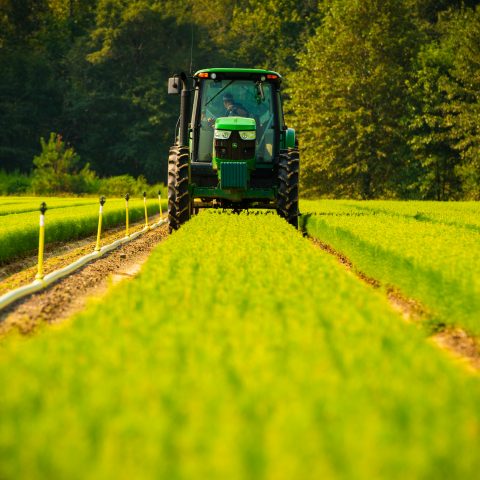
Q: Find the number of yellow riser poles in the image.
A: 5